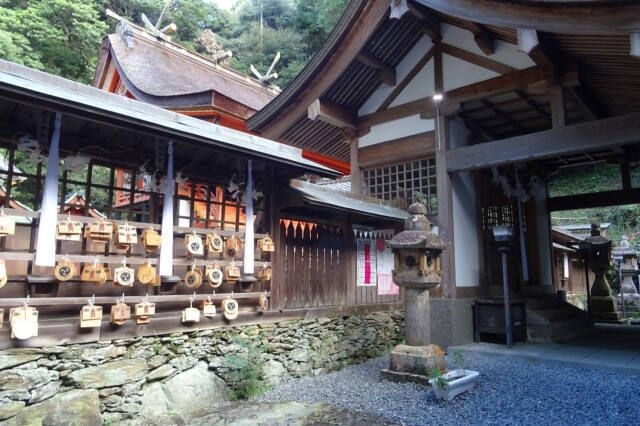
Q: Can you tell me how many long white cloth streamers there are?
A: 3